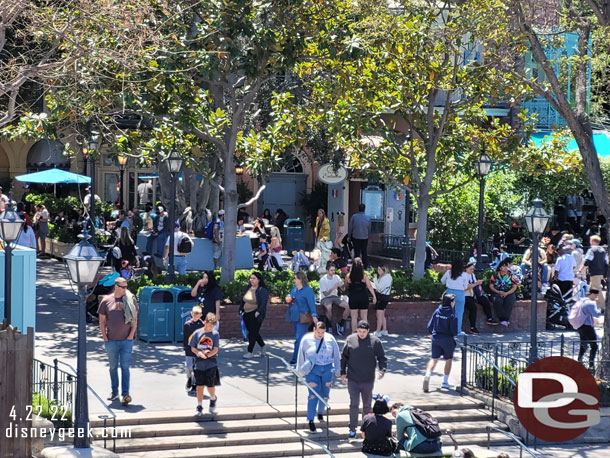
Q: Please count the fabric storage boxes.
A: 0